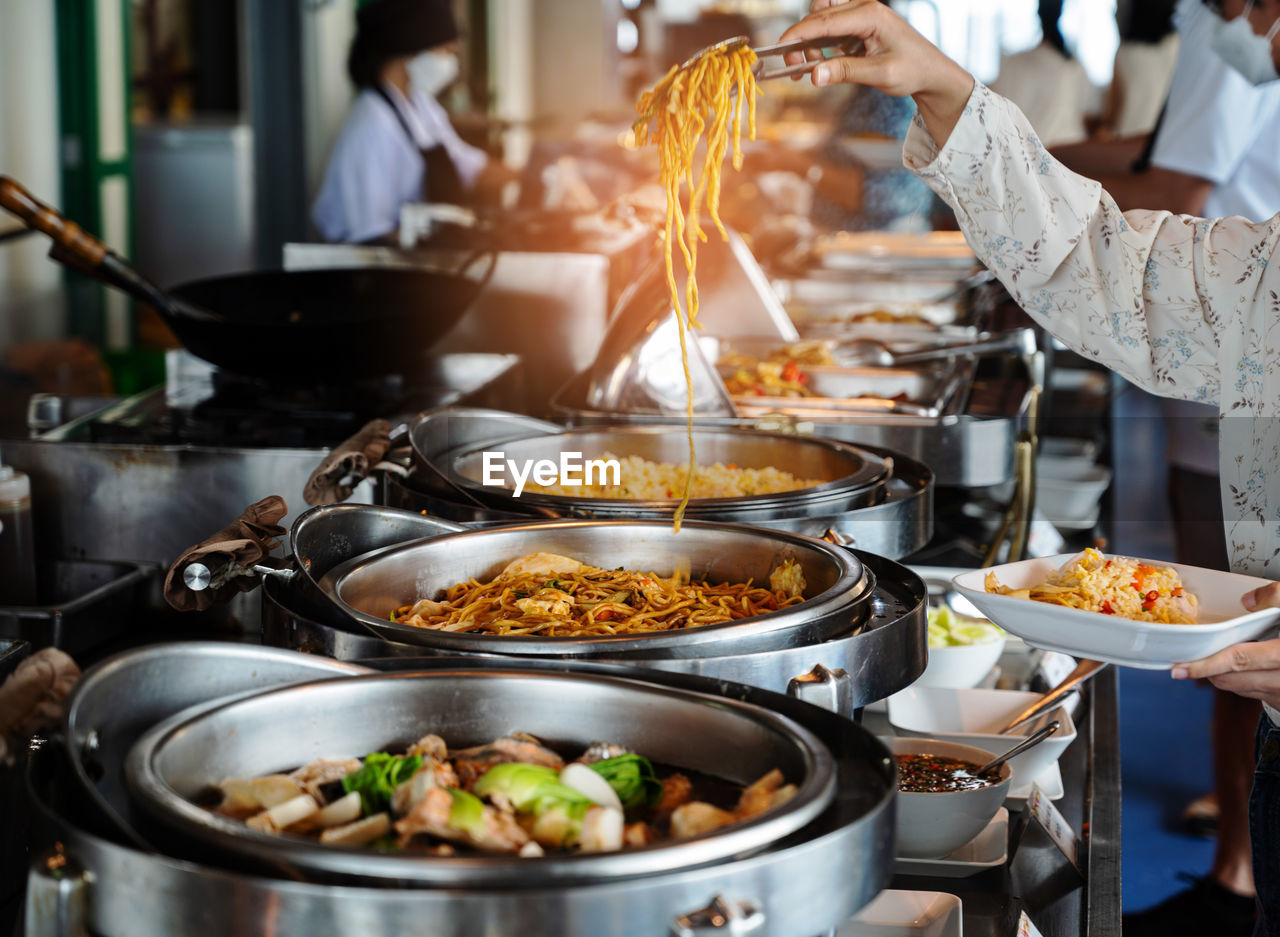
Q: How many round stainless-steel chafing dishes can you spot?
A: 3